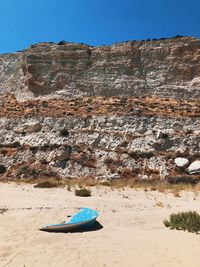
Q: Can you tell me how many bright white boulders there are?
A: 2